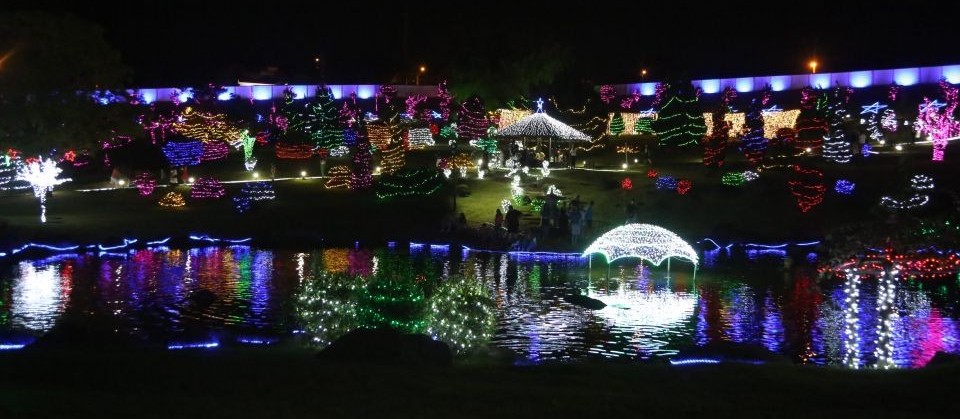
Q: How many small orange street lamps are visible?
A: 4